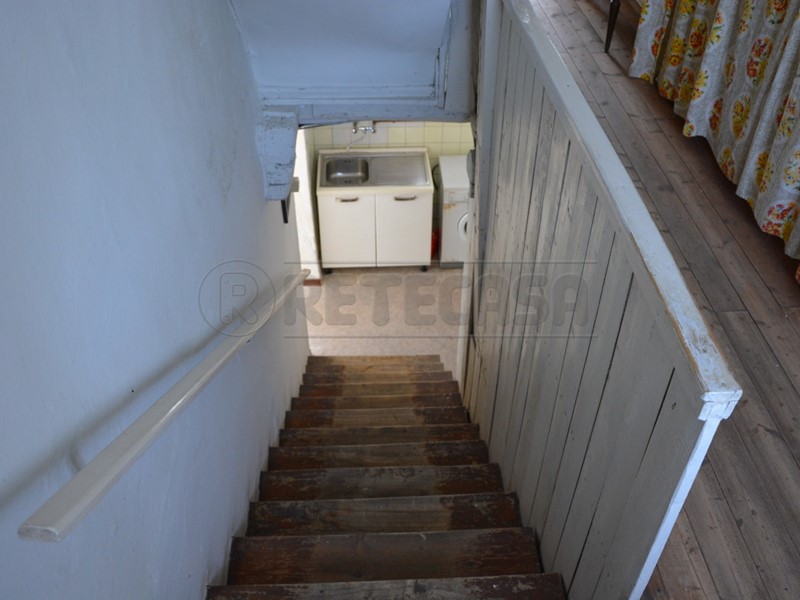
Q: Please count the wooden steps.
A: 12